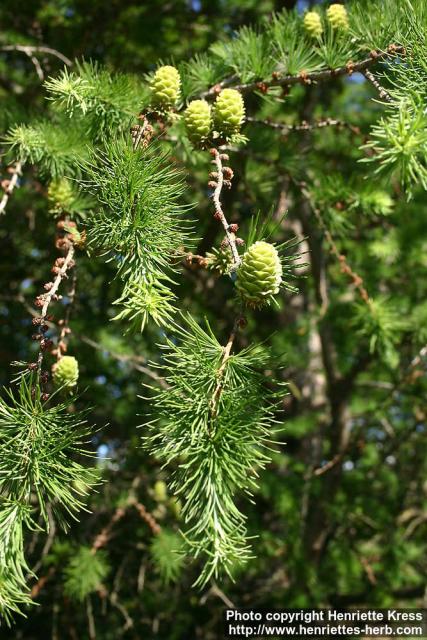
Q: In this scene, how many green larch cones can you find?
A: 8